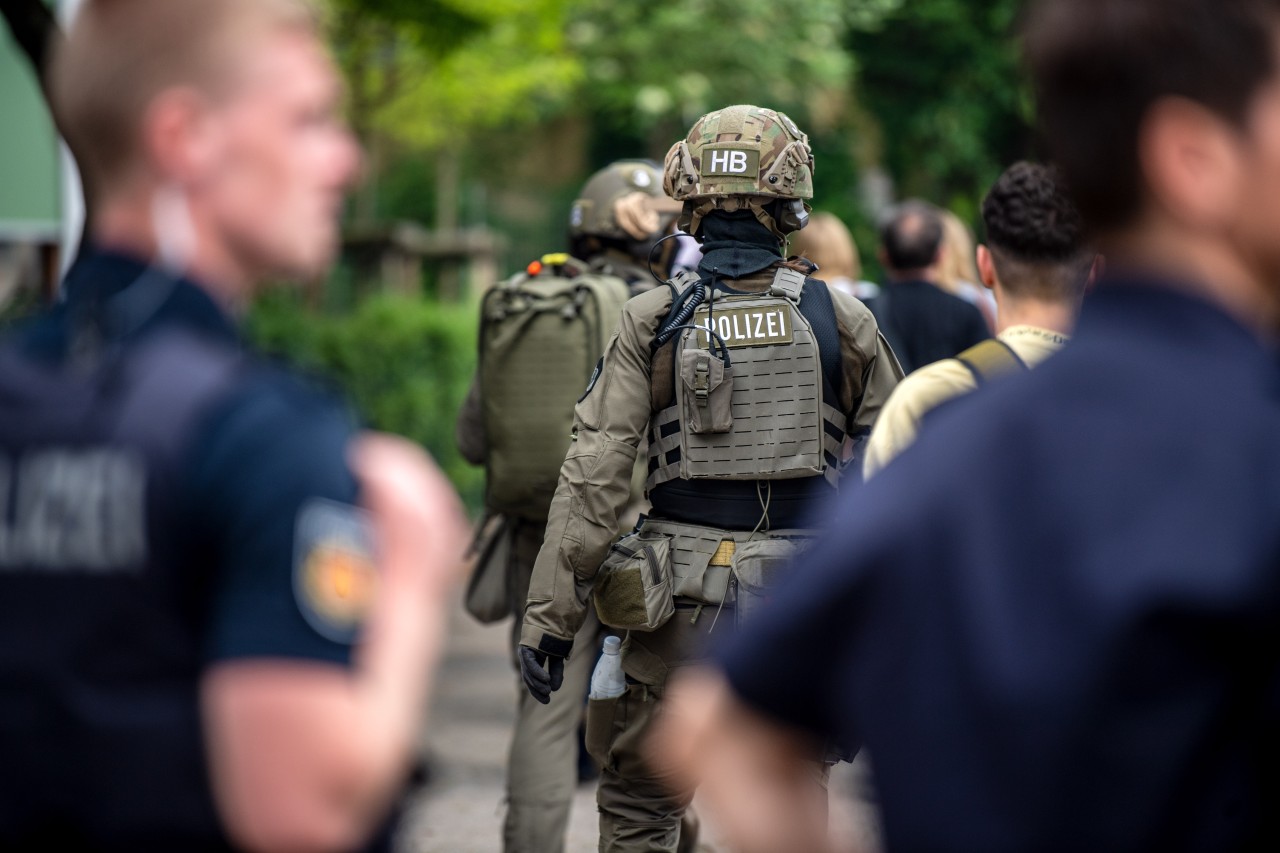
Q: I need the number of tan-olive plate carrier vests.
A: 1